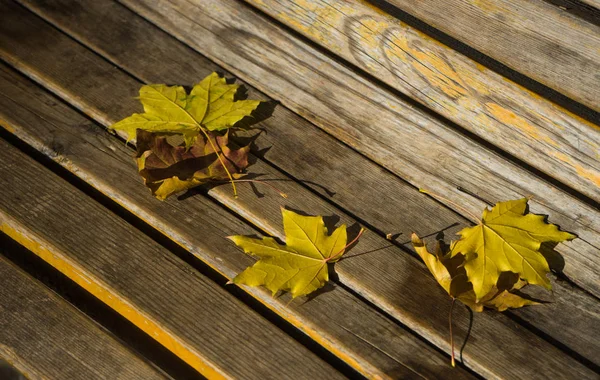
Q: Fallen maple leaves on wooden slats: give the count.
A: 5